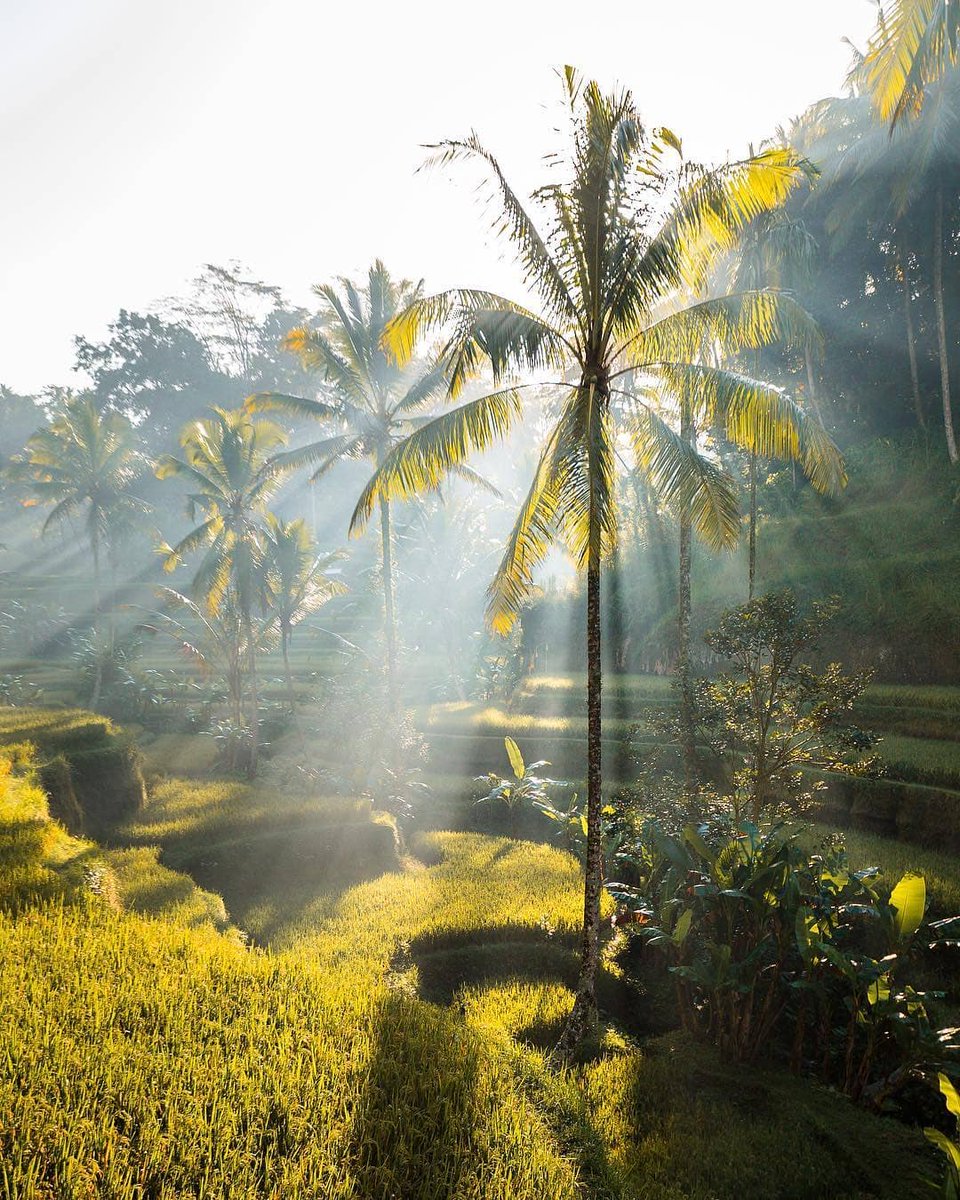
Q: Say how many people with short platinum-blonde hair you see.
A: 0